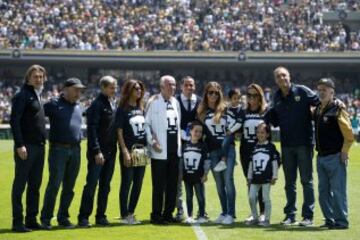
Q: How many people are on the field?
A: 13